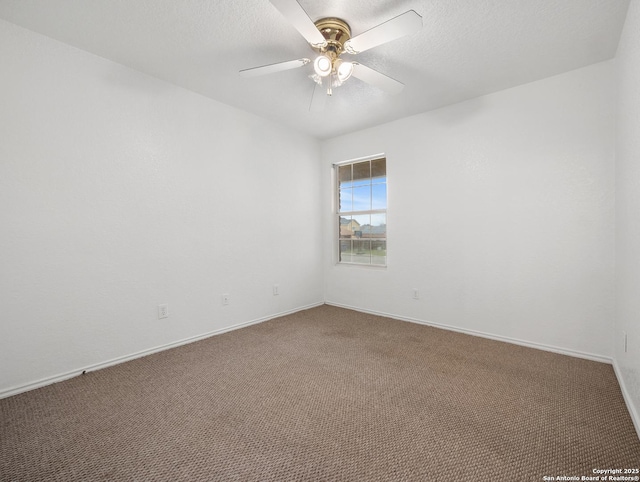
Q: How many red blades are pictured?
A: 0